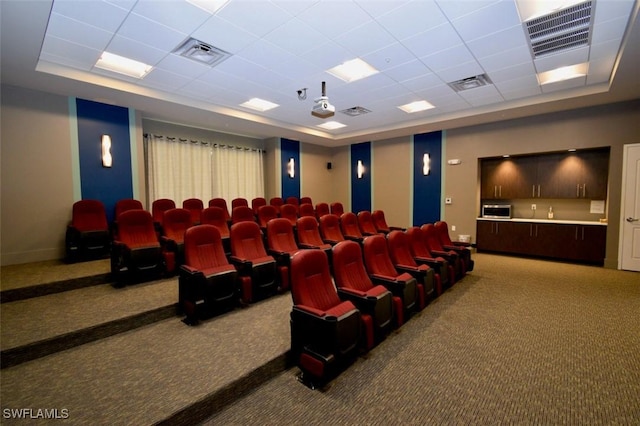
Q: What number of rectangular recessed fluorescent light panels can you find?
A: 8